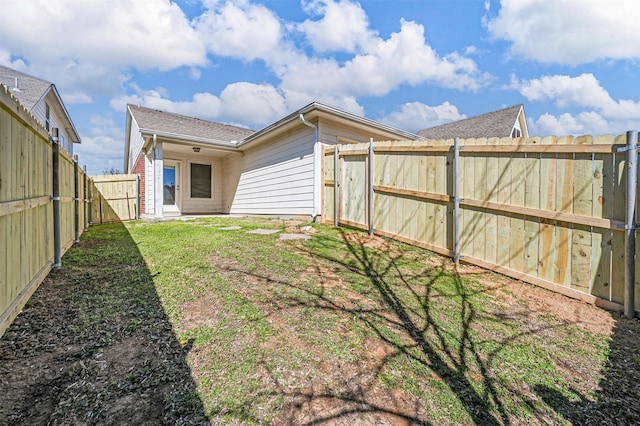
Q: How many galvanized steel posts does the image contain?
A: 9